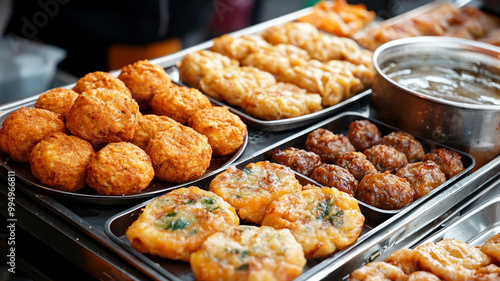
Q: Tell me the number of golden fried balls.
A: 11